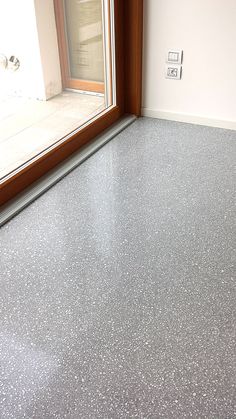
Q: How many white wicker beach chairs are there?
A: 0